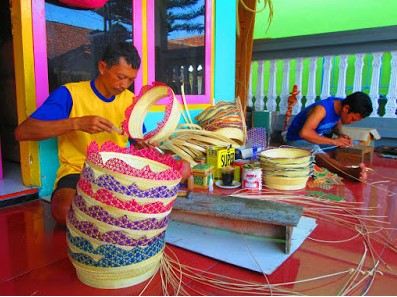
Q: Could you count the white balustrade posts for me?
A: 11